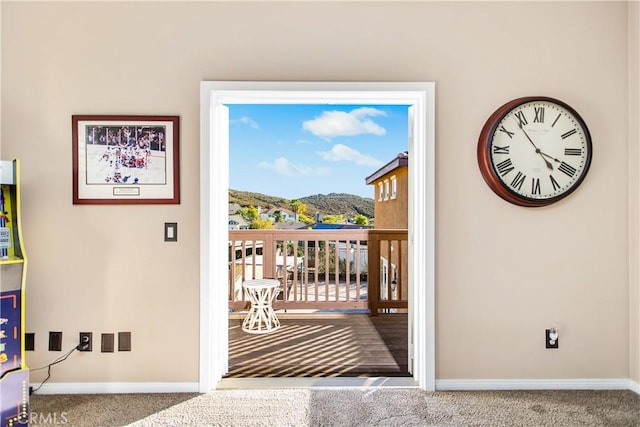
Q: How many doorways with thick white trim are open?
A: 1